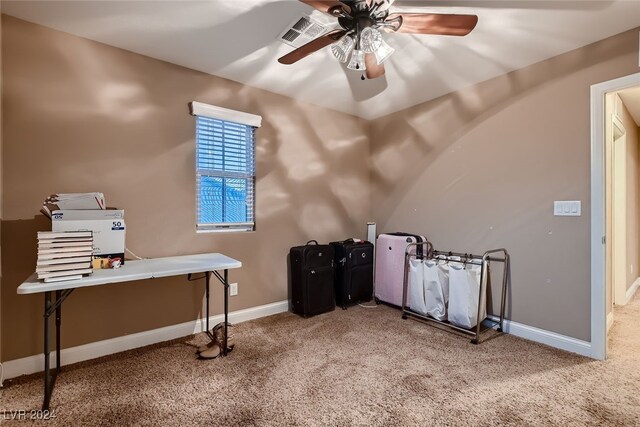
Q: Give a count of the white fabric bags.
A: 3